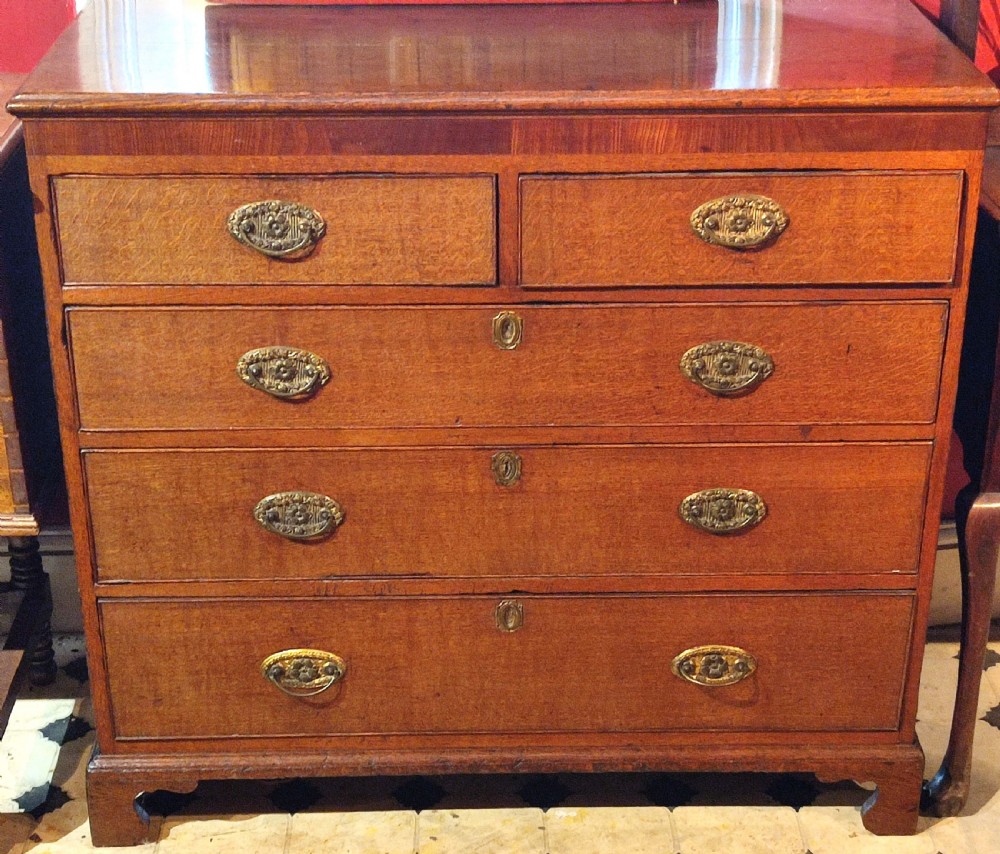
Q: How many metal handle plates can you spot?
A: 8